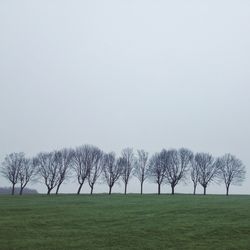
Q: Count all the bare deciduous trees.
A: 14